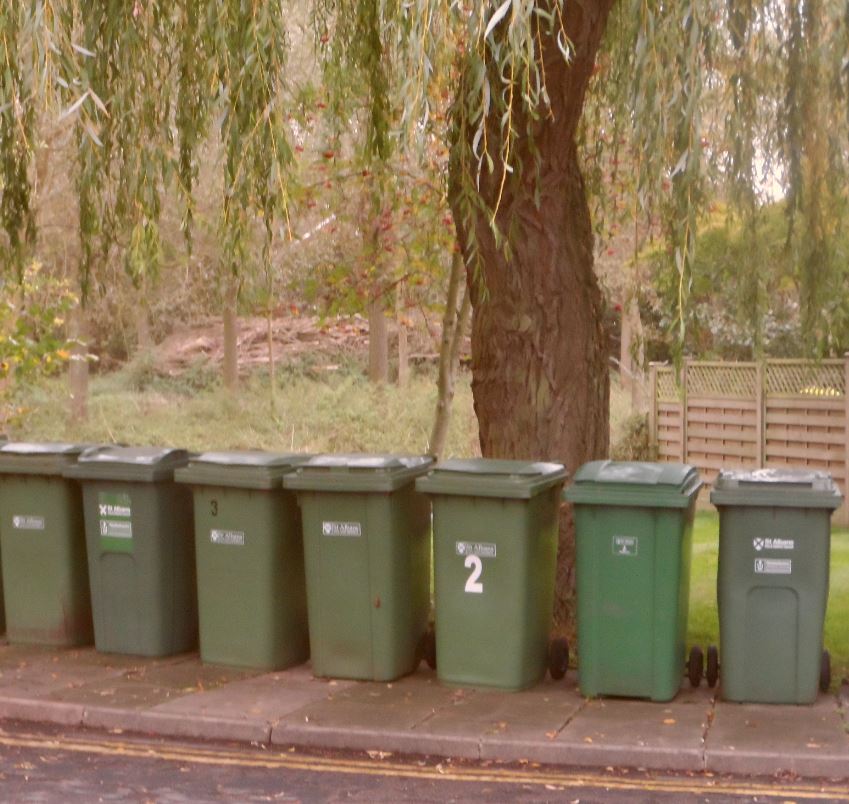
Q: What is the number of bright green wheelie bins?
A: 1